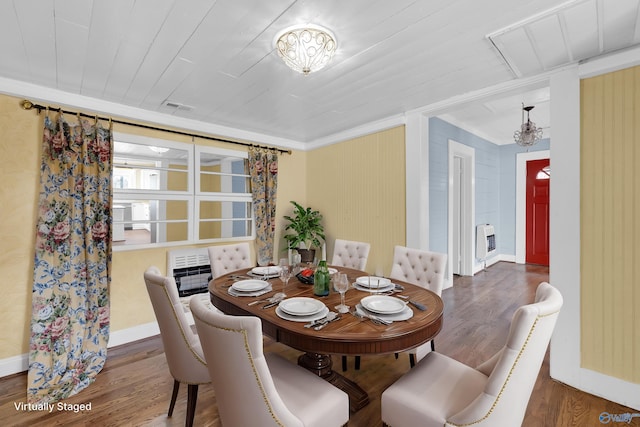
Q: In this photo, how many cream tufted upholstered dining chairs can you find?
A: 6